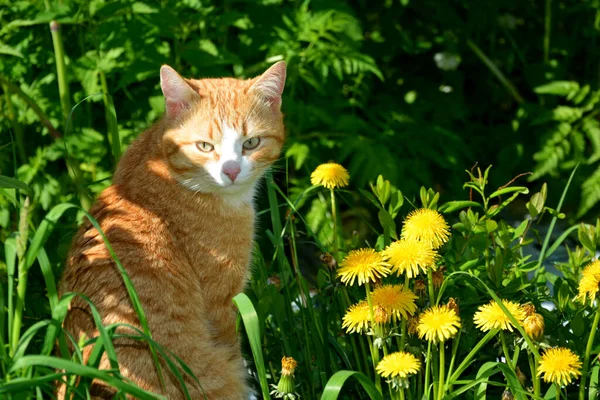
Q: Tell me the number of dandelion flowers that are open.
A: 11